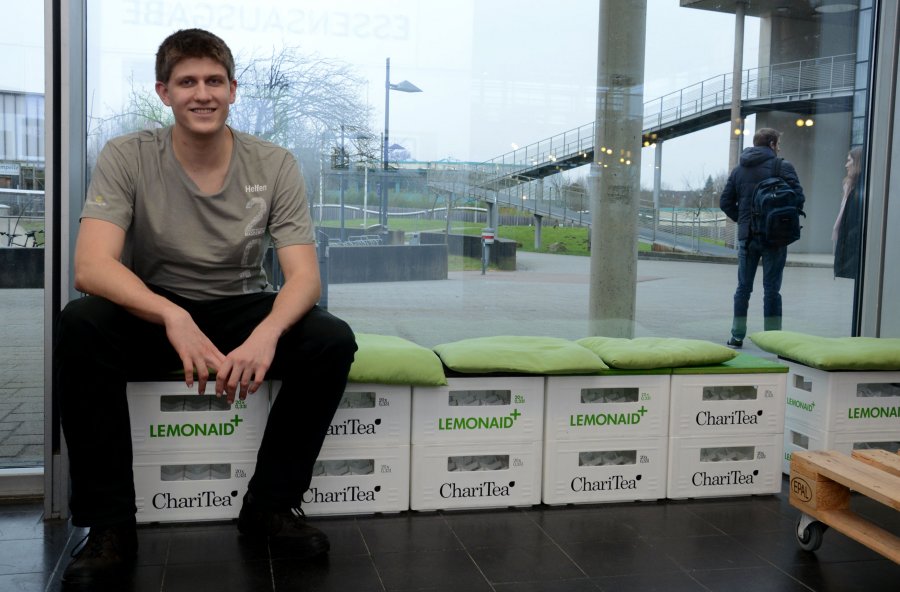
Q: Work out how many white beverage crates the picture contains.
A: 12